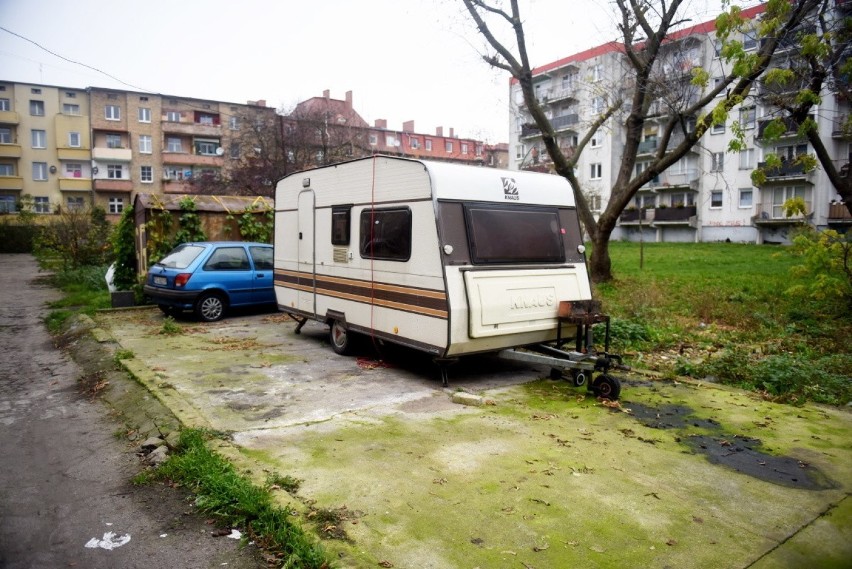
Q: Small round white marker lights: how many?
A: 2